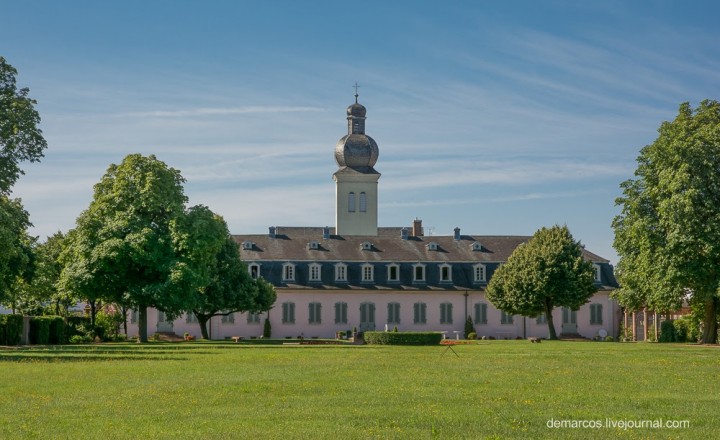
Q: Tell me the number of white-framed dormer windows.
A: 10